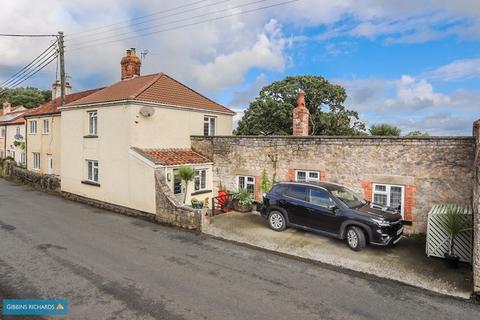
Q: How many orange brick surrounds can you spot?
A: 3